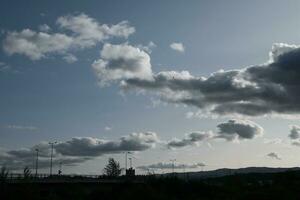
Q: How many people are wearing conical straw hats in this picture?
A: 0